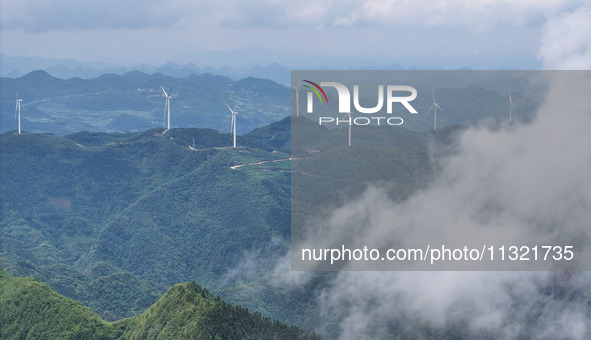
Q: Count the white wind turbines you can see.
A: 7